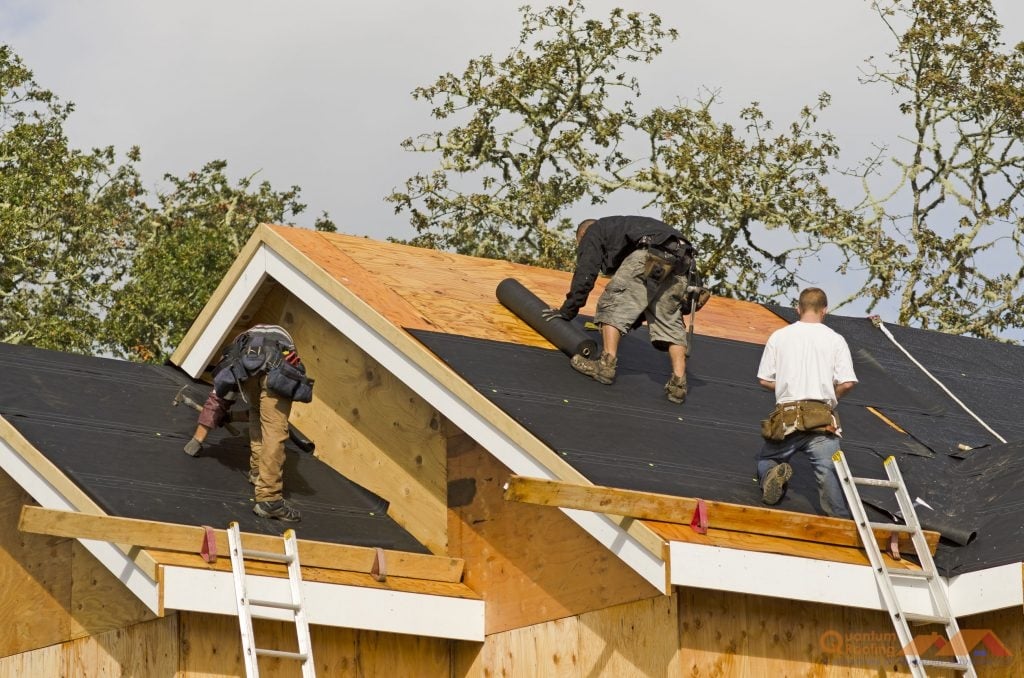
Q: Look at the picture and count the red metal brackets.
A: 4